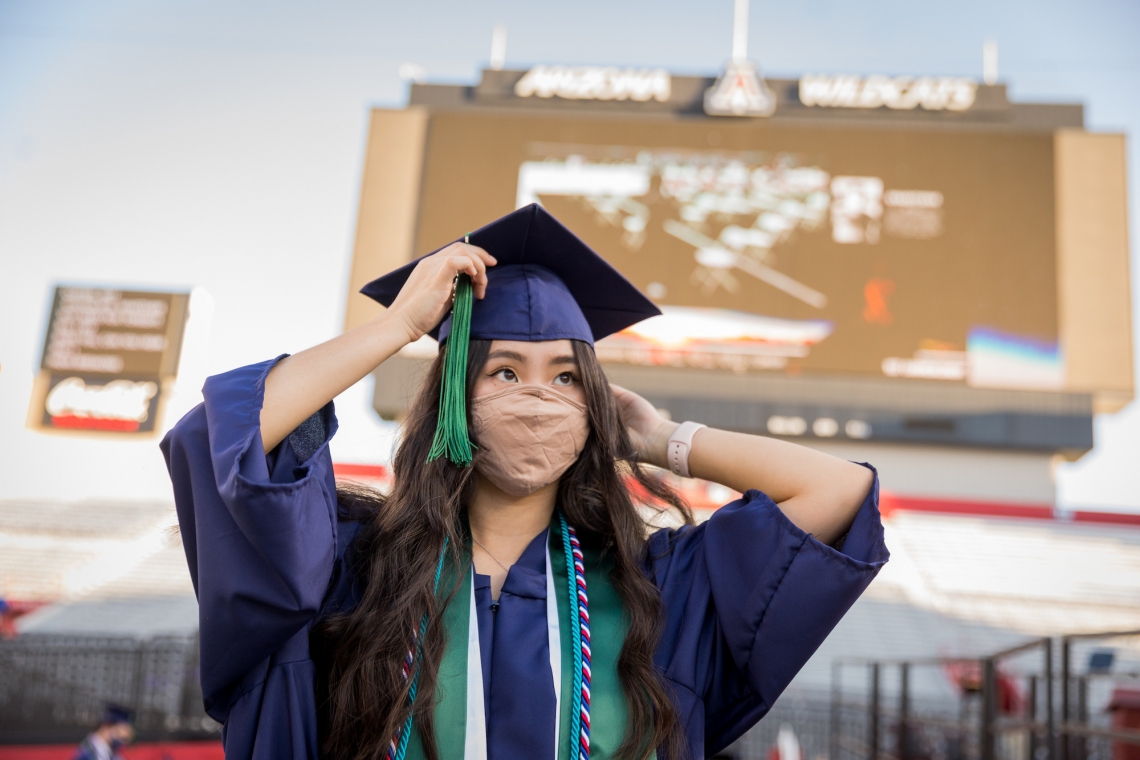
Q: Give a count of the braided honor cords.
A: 2